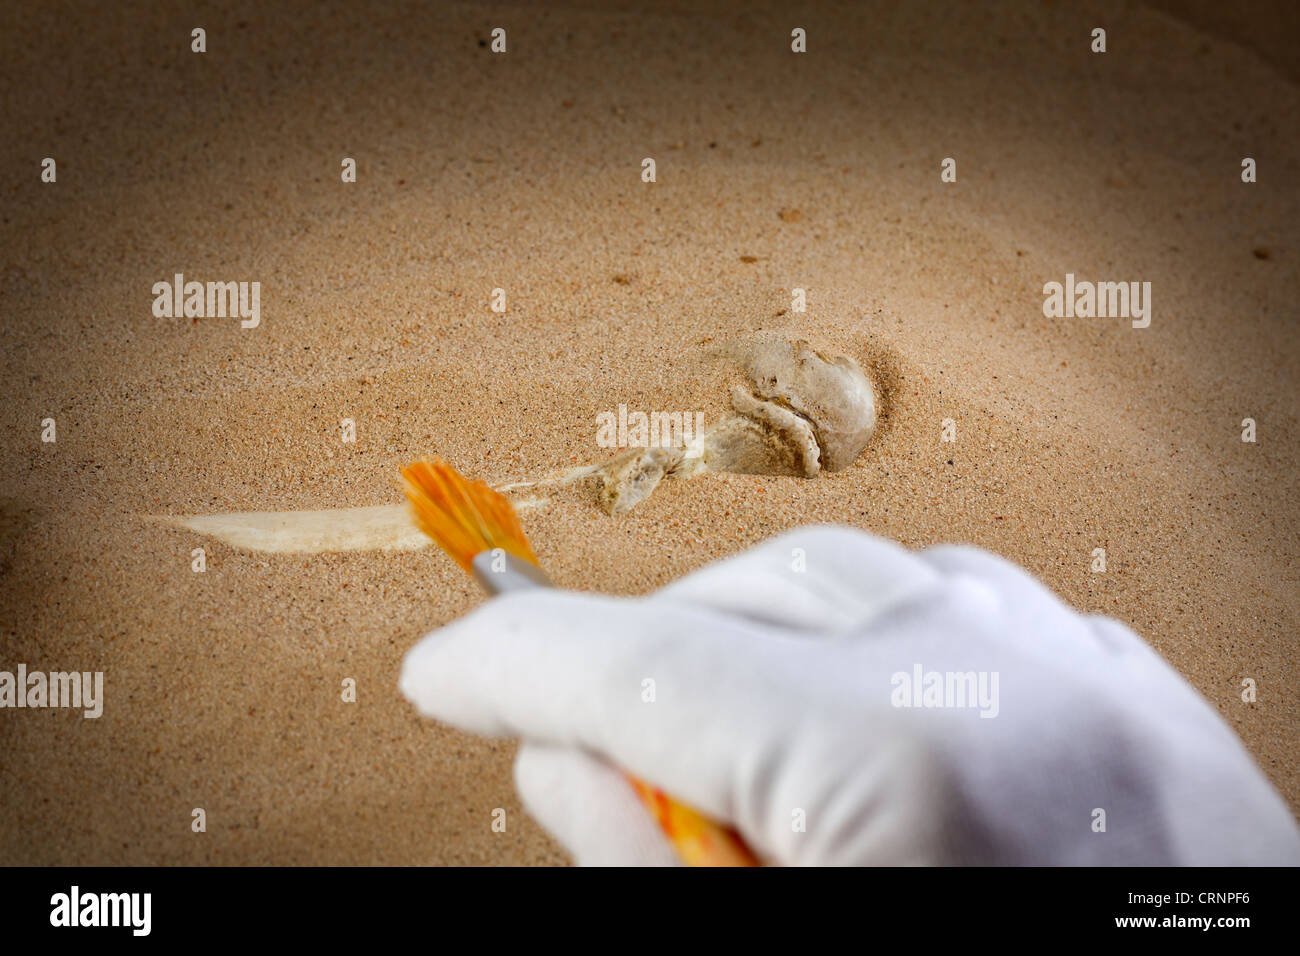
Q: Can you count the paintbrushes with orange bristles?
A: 1